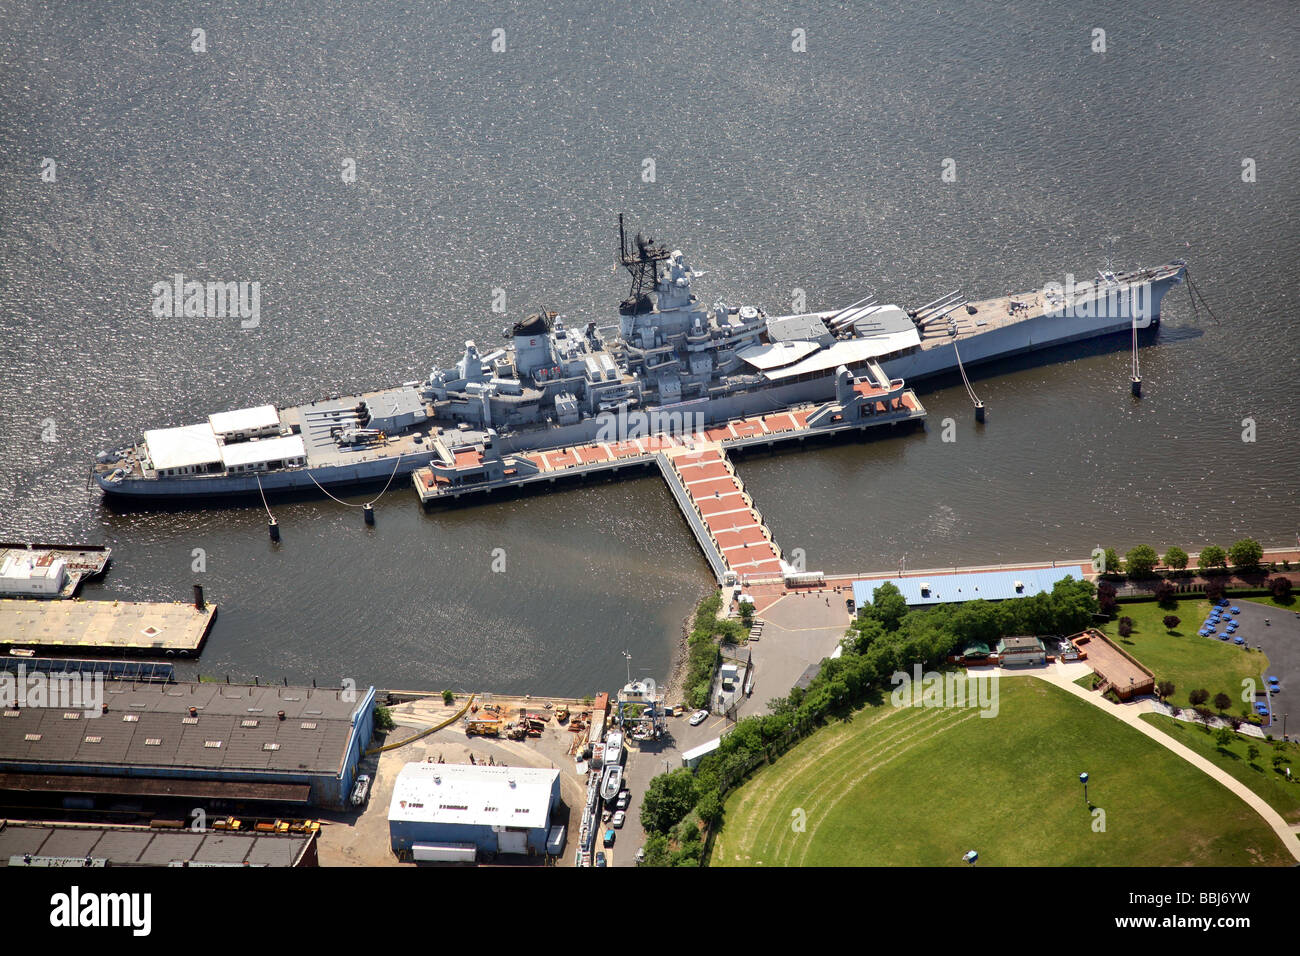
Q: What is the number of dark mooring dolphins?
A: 4